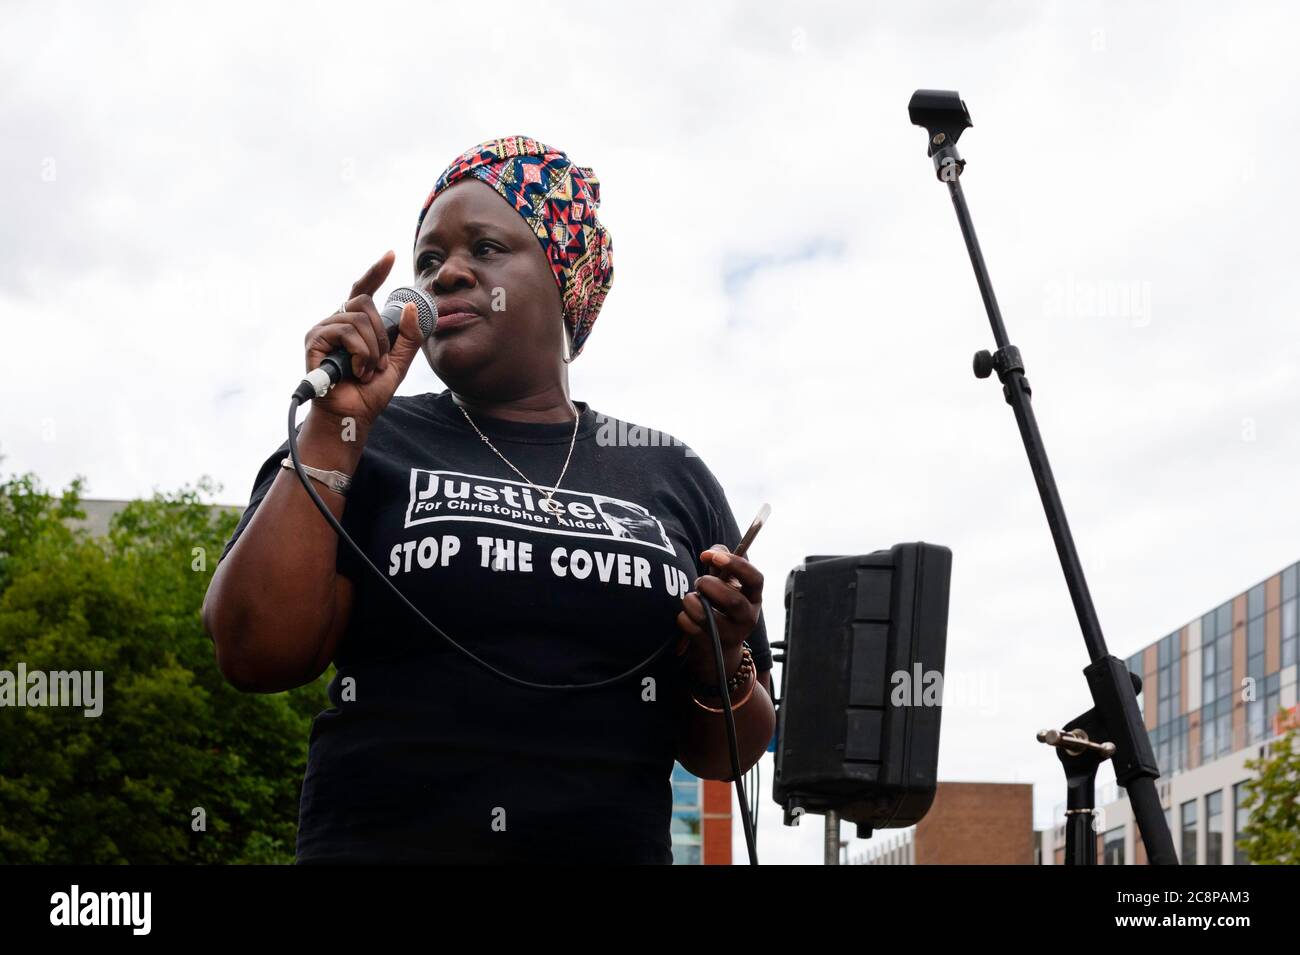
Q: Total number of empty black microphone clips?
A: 1